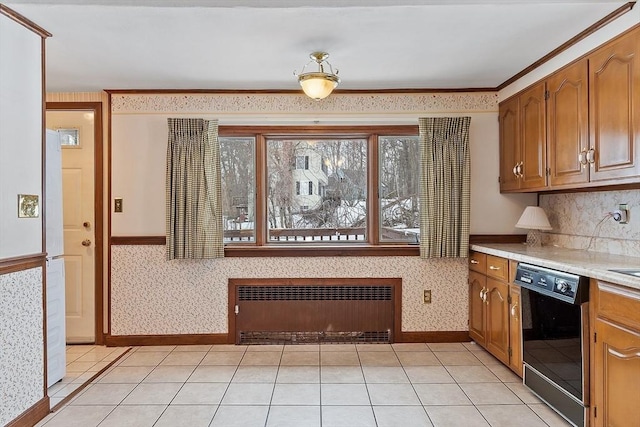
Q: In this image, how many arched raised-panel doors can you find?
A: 7